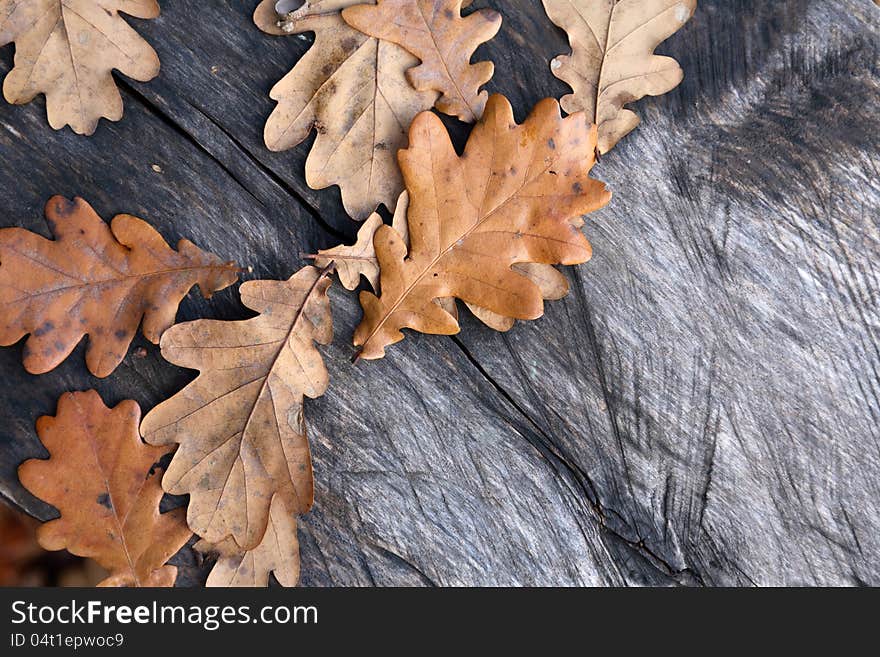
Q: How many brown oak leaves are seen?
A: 10